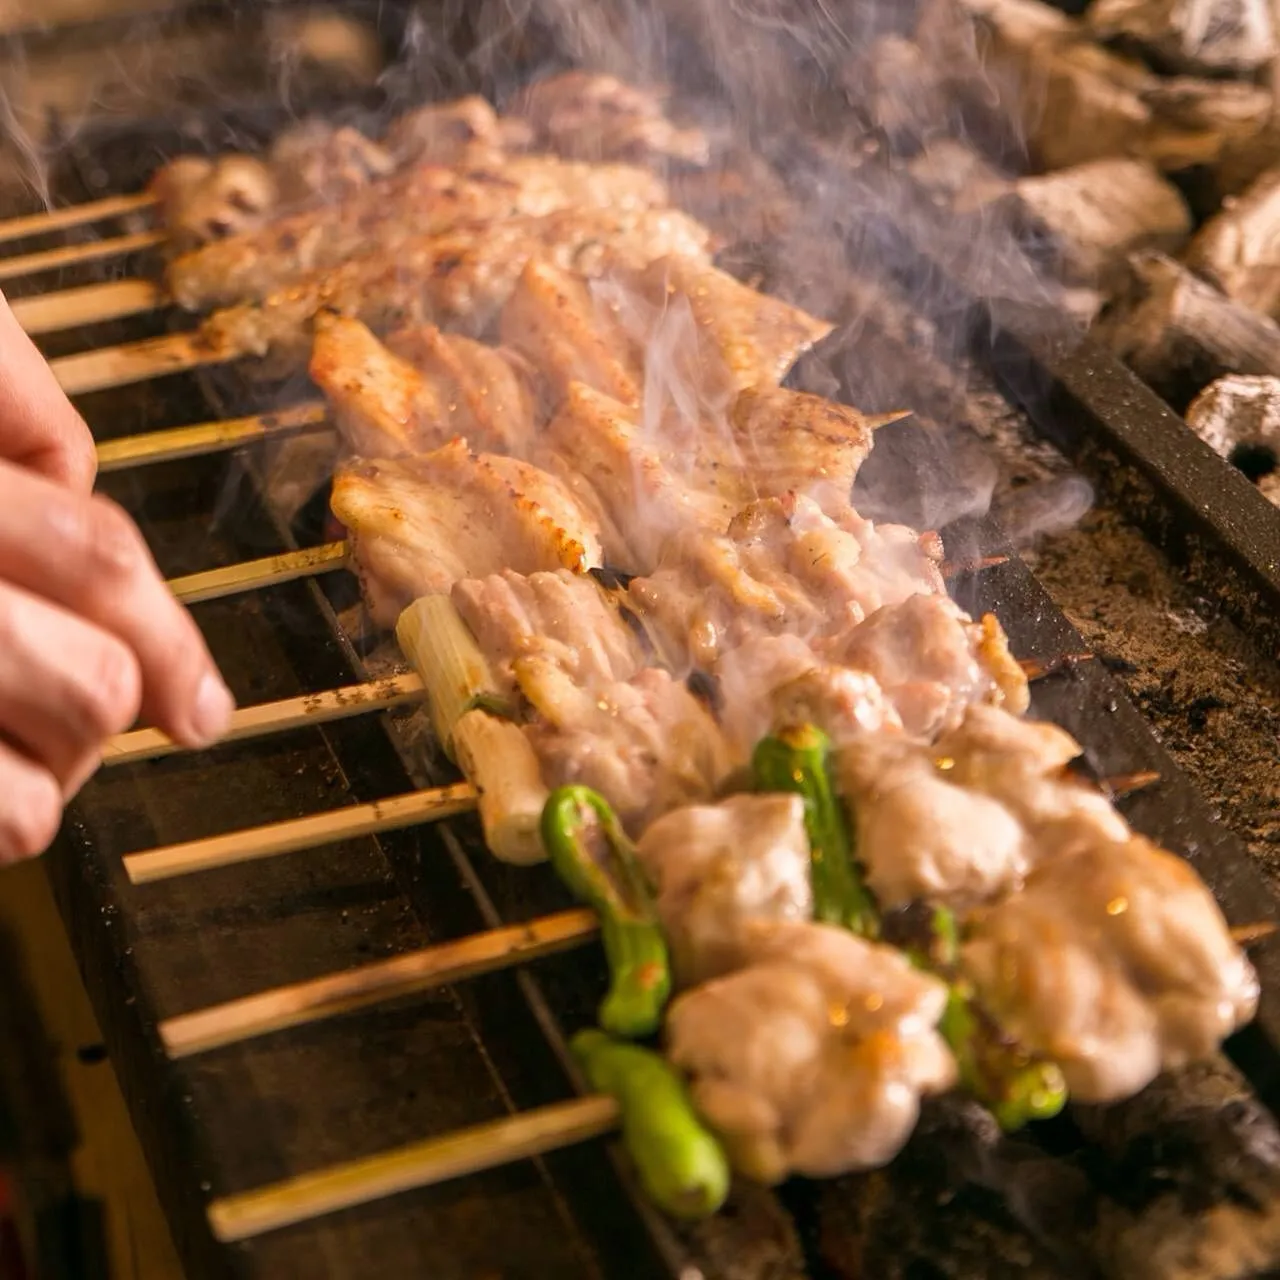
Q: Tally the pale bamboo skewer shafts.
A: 10